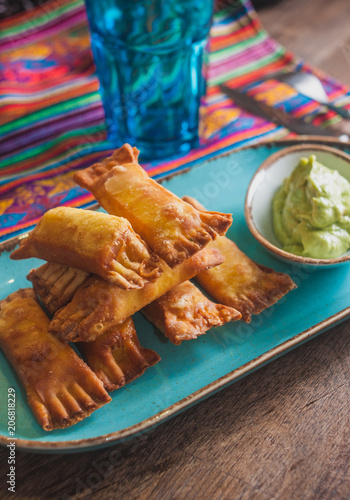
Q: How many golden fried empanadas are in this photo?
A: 8